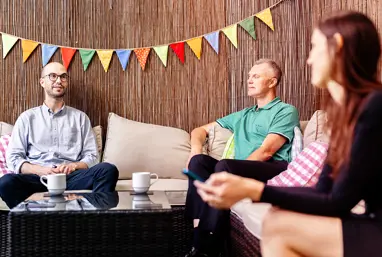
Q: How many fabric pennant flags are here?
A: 15